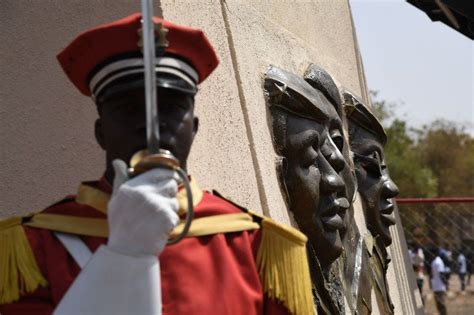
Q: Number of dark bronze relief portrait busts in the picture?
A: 3